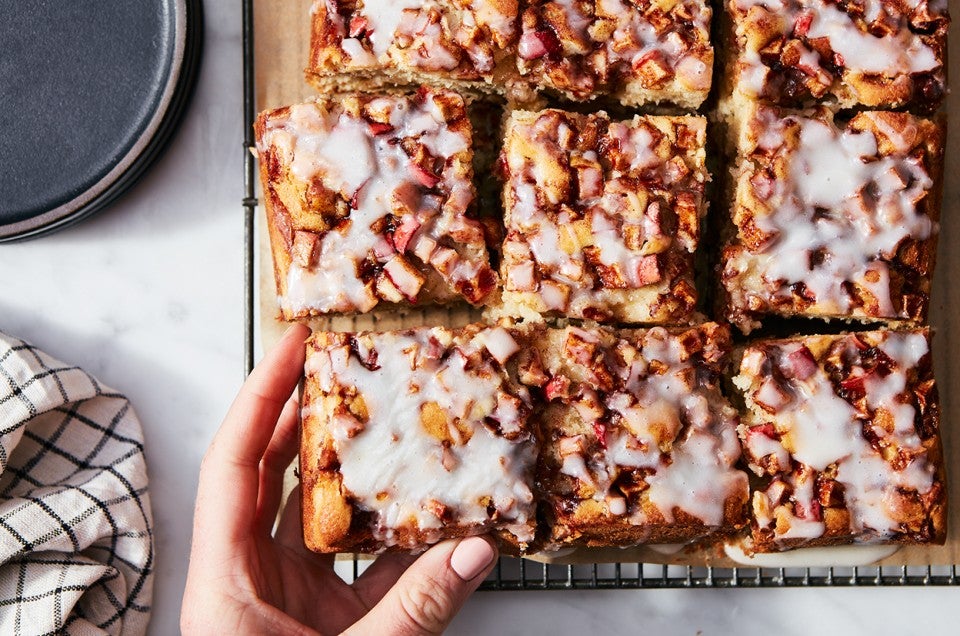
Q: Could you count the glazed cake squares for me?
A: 9